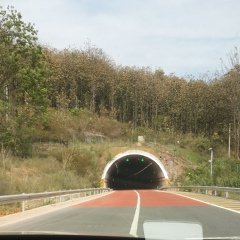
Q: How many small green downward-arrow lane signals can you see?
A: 2